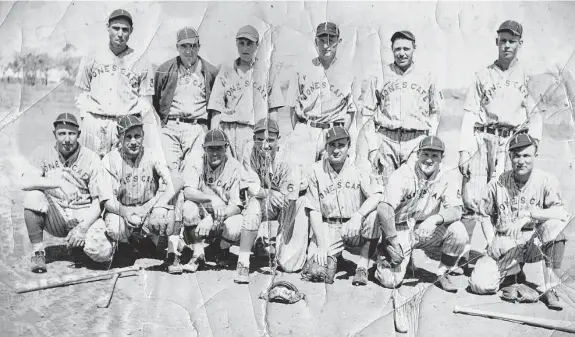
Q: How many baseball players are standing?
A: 6